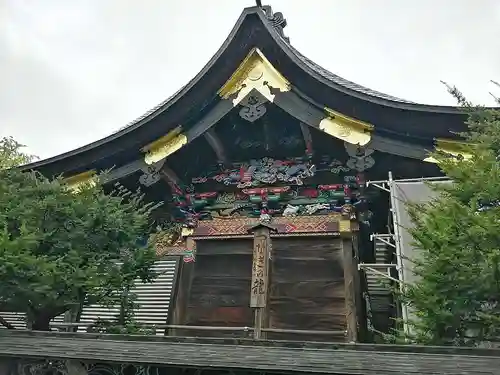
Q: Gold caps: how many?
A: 5